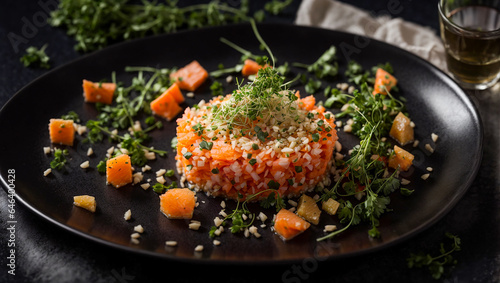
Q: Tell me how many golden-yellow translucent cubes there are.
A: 5